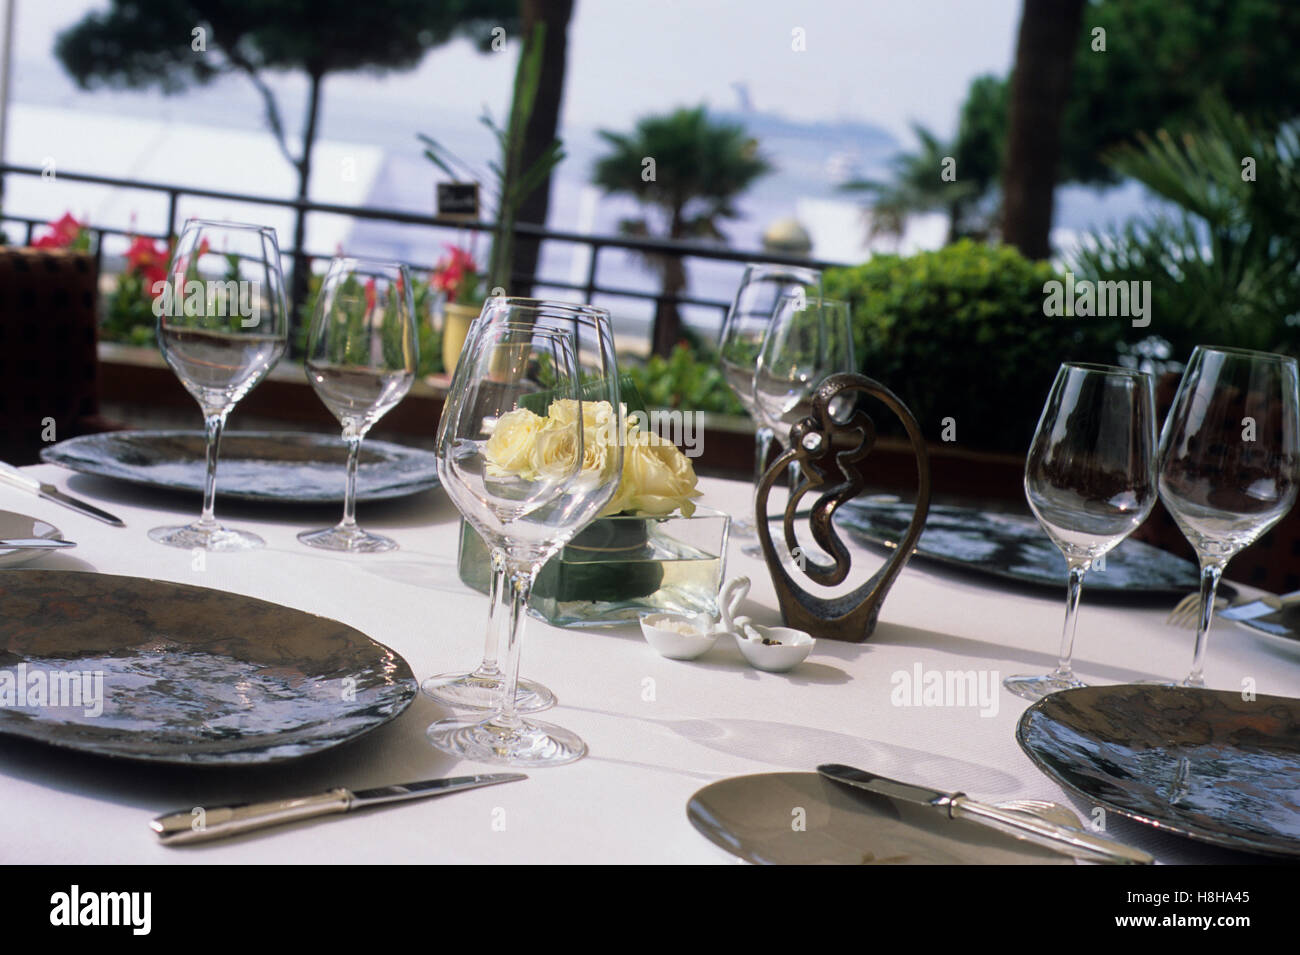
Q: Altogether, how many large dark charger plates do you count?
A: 4